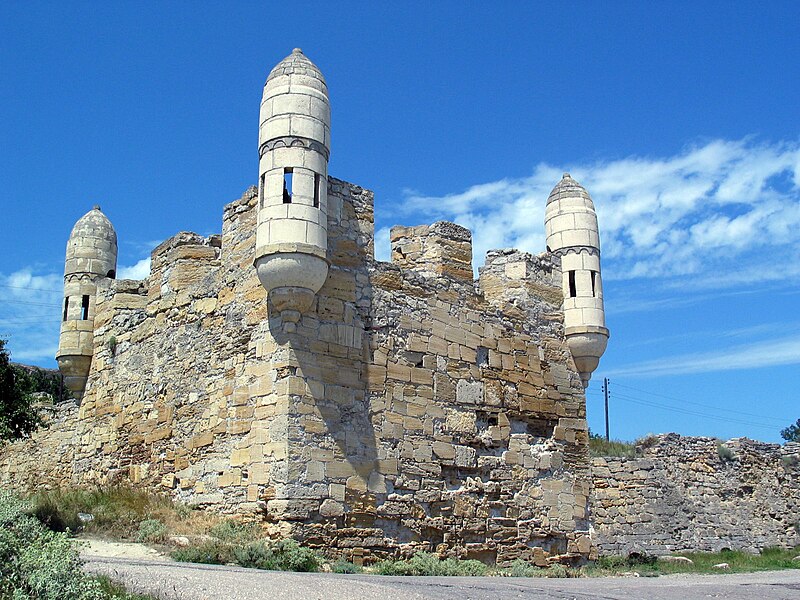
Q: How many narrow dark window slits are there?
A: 7